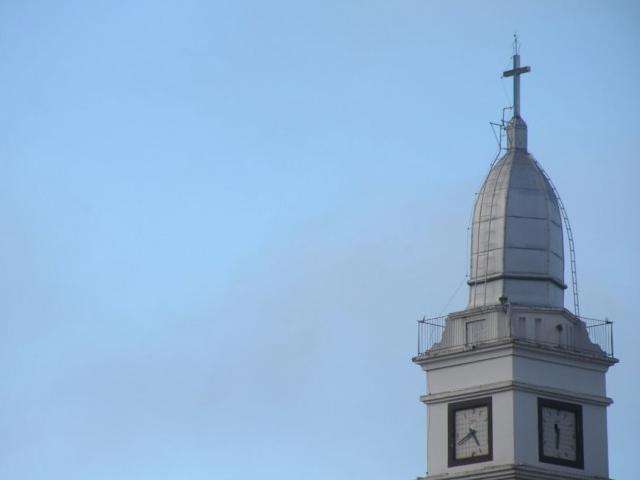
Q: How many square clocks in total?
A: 2